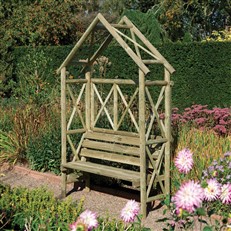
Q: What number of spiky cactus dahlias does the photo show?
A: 6